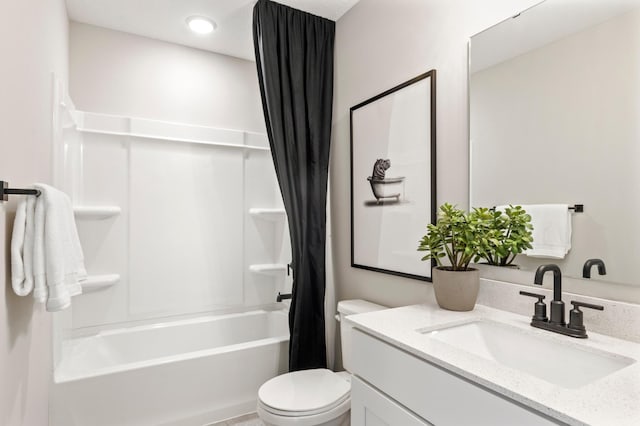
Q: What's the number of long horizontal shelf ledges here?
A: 1